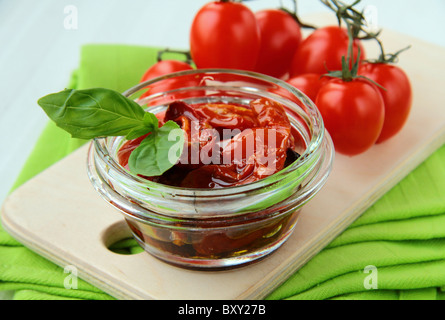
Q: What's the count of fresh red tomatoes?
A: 7